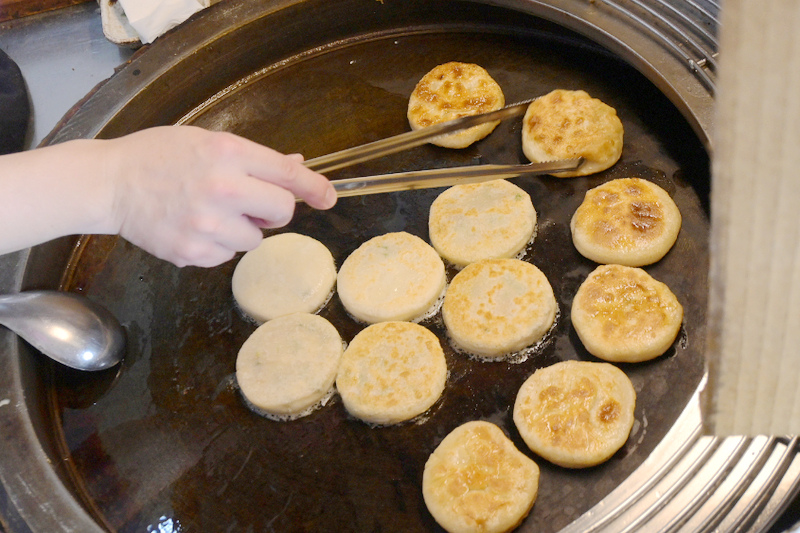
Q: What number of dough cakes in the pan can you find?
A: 12